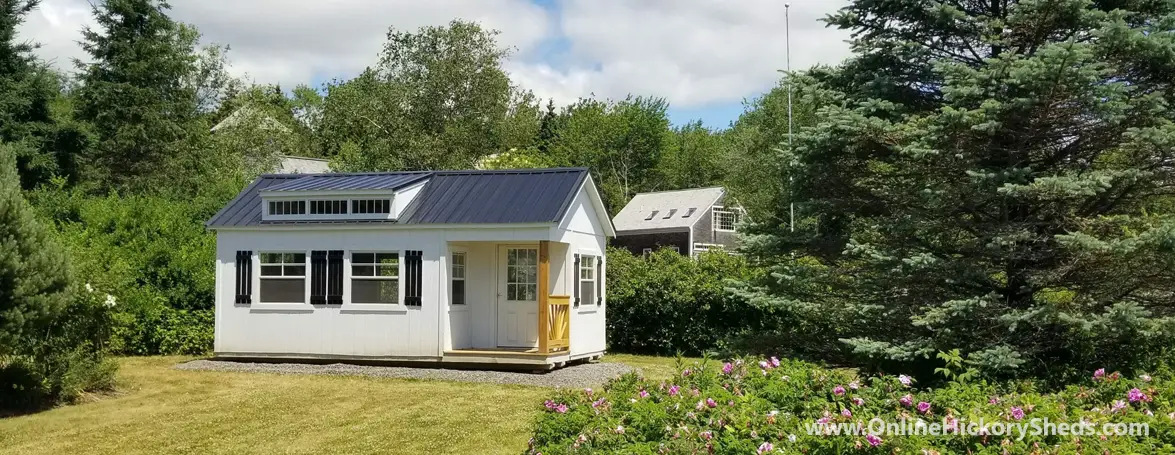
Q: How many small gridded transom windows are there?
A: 3